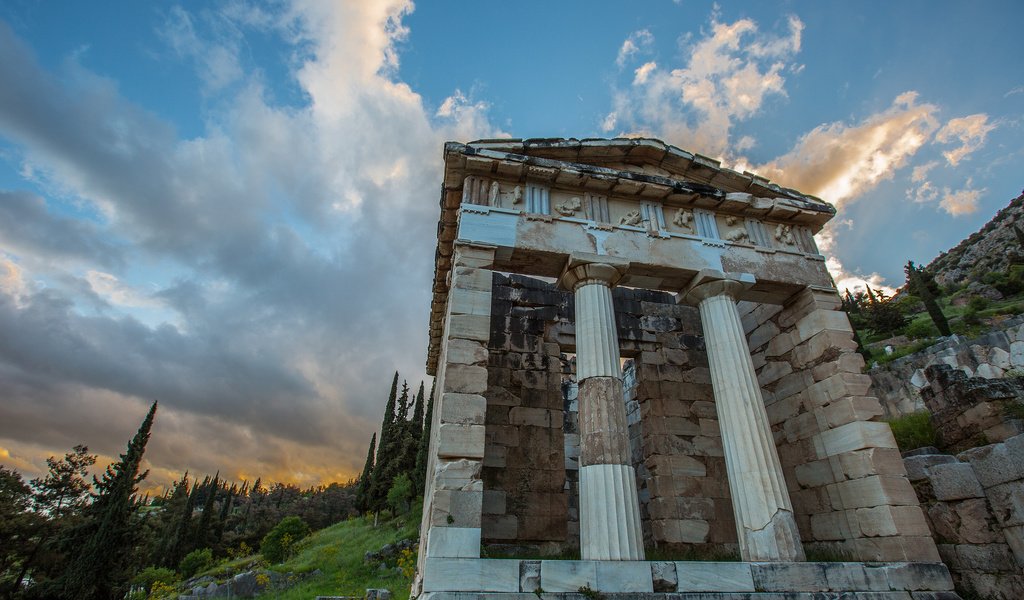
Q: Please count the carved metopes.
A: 6